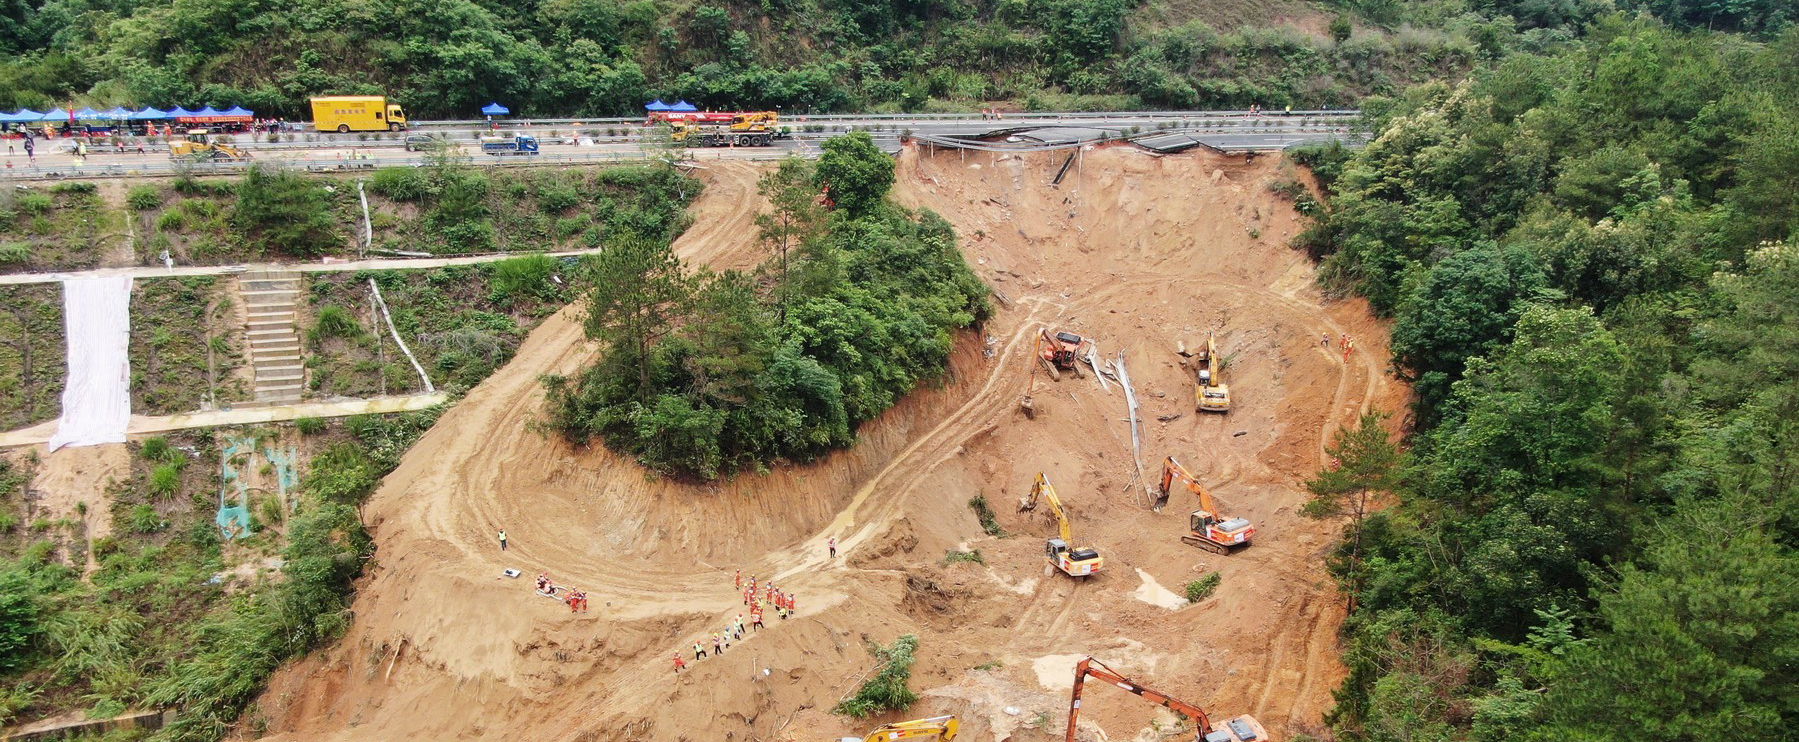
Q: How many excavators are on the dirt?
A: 6